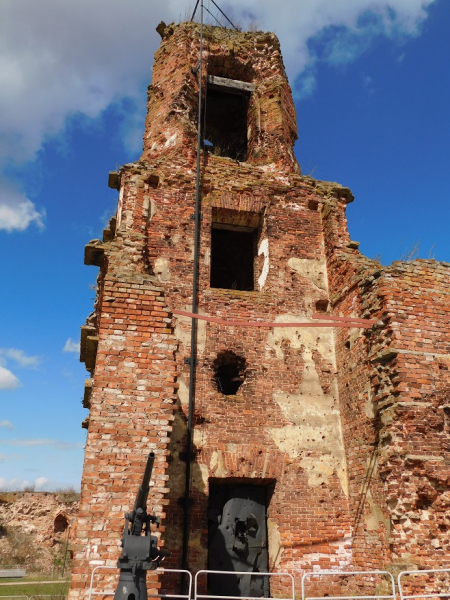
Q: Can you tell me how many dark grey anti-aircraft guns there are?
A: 1